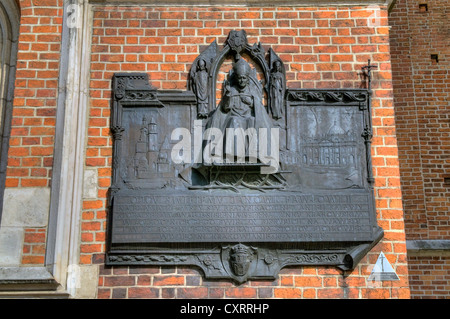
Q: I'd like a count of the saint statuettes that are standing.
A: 2